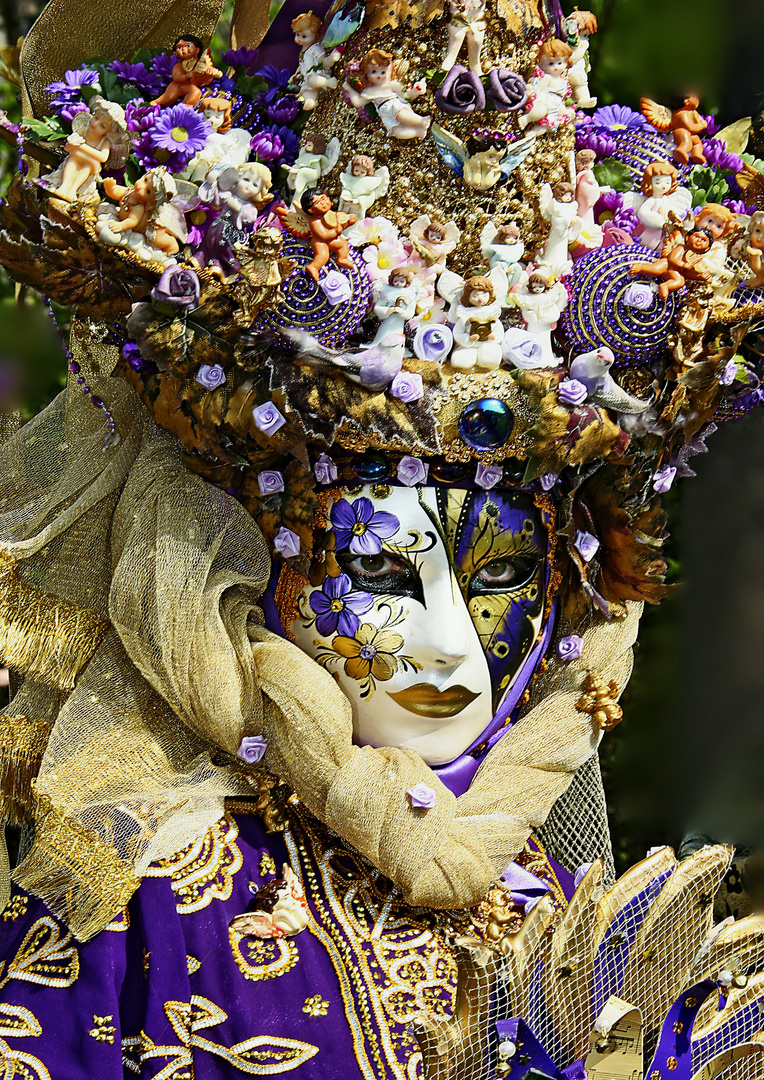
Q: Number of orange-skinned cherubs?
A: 4